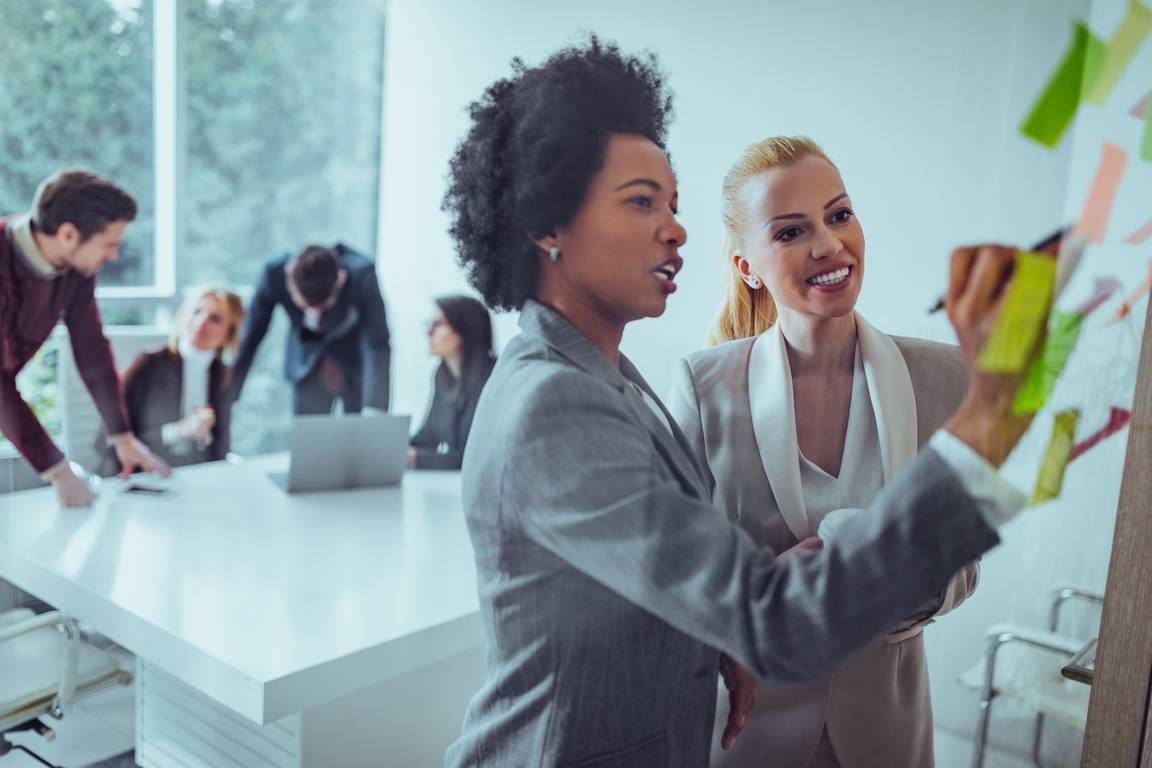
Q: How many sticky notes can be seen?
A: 12